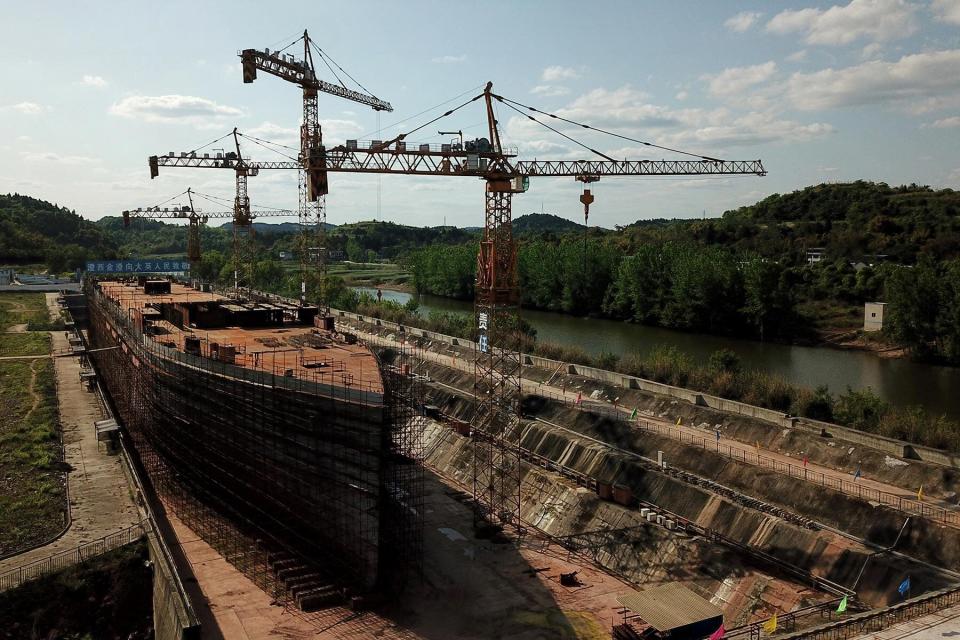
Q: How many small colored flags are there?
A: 12